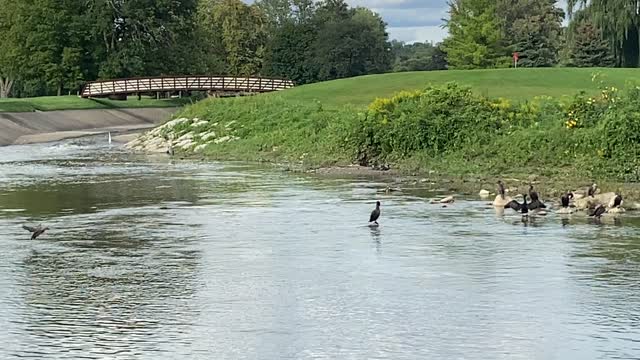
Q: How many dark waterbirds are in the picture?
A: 9